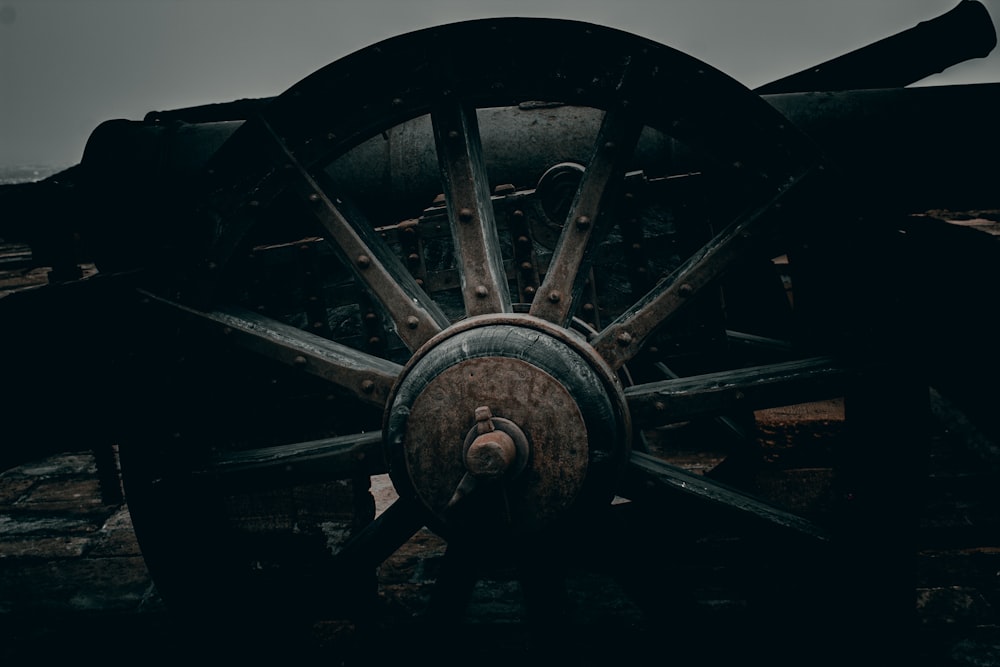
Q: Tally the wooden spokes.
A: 12